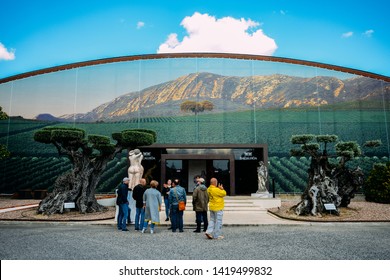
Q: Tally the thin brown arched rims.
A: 1